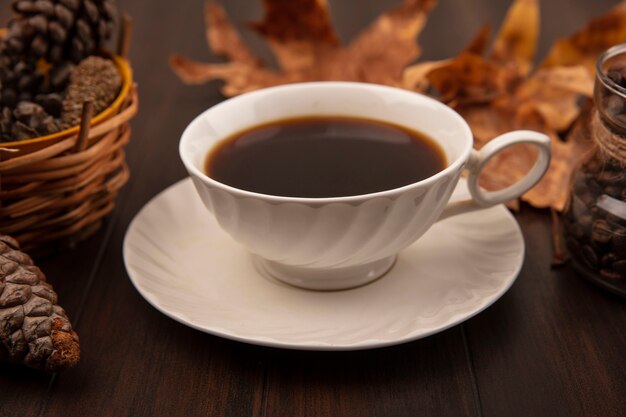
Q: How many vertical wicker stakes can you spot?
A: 2